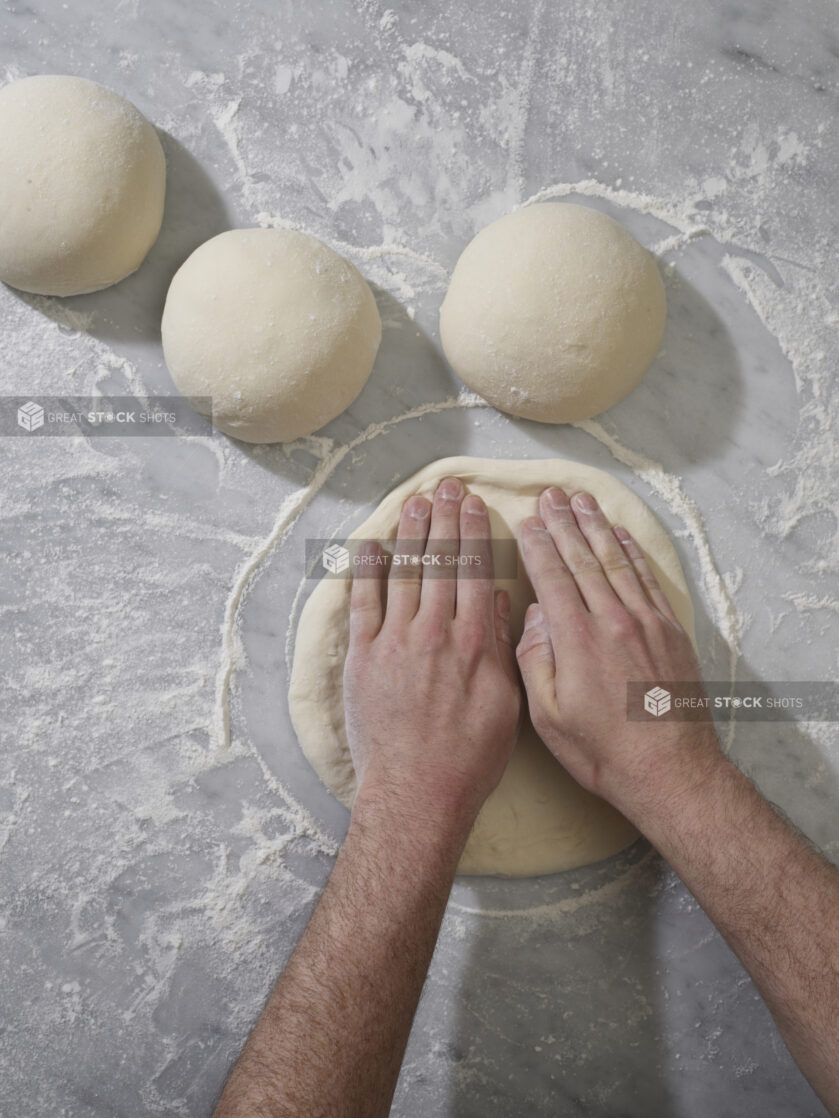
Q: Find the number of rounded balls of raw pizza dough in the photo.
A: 3